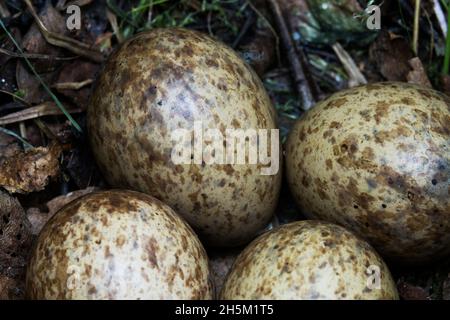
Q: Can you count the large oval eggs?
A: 4